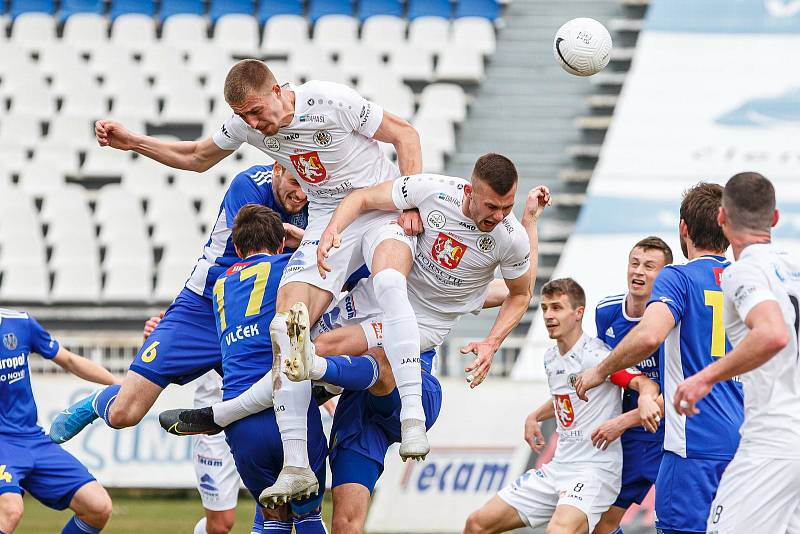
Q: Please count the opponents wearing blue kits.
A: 6